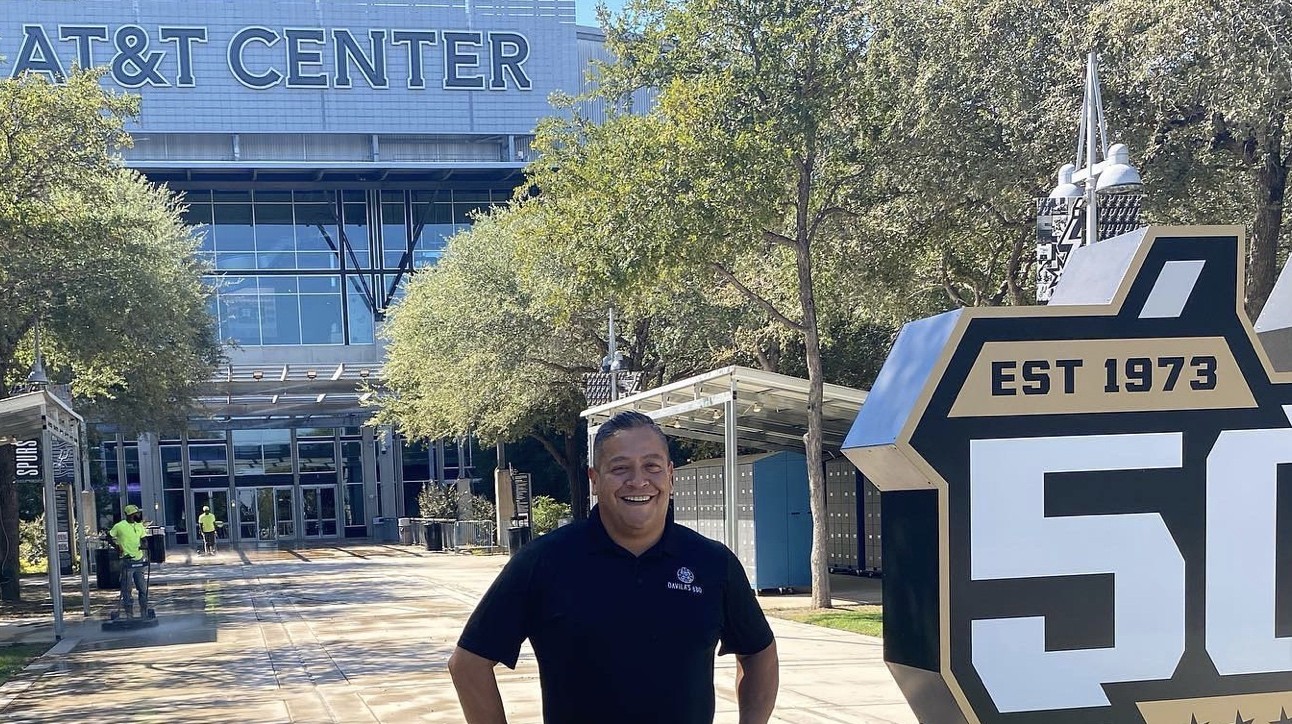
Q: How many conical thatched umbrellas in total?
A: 0